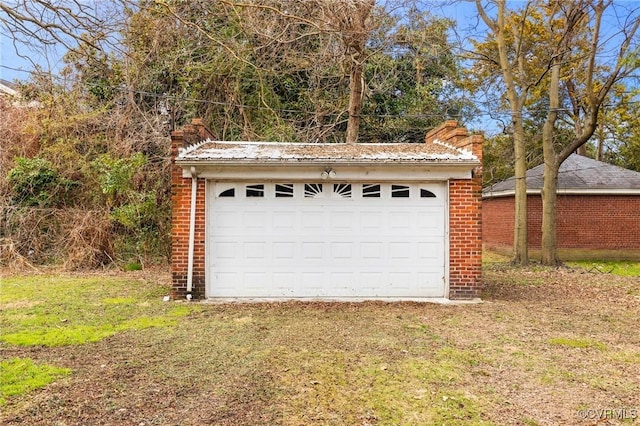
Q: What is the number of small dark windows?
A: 8